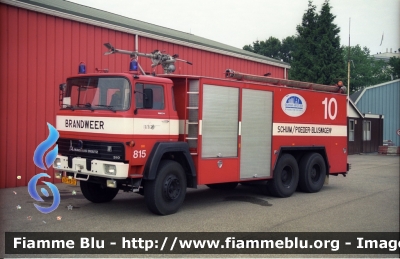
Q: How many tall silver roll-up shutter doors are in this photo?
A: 2